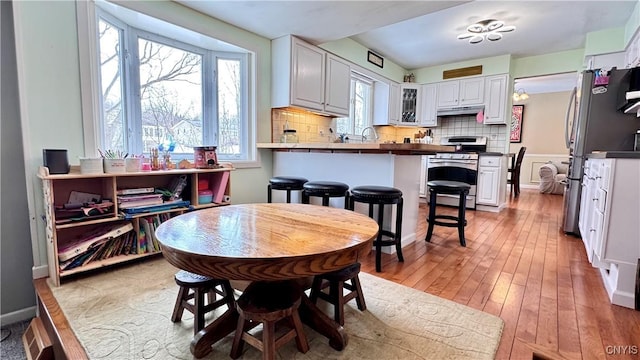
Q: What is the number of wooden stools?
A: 3